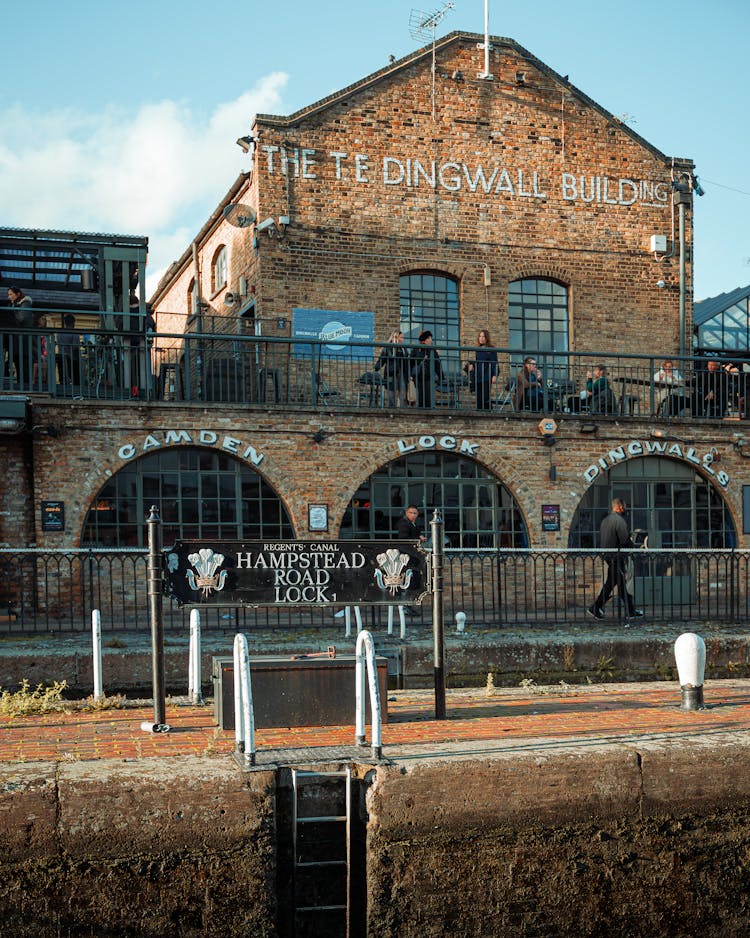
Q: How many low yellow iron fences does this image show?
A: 0